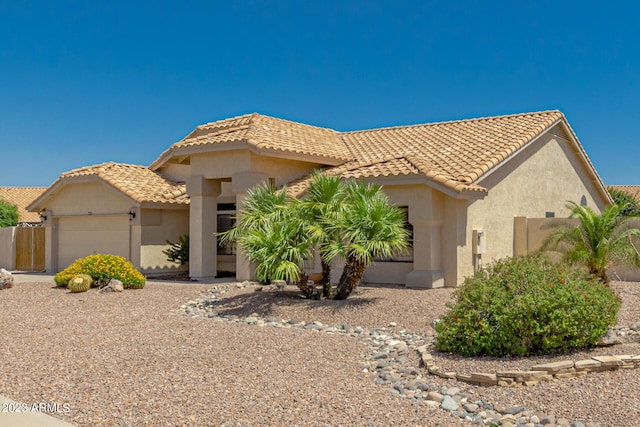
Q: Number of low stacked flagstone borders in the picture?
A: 1